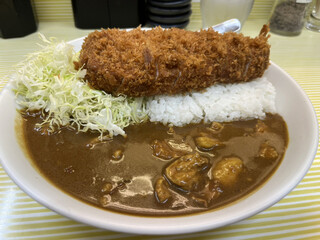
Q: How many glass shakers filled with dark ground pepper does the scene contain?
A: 1